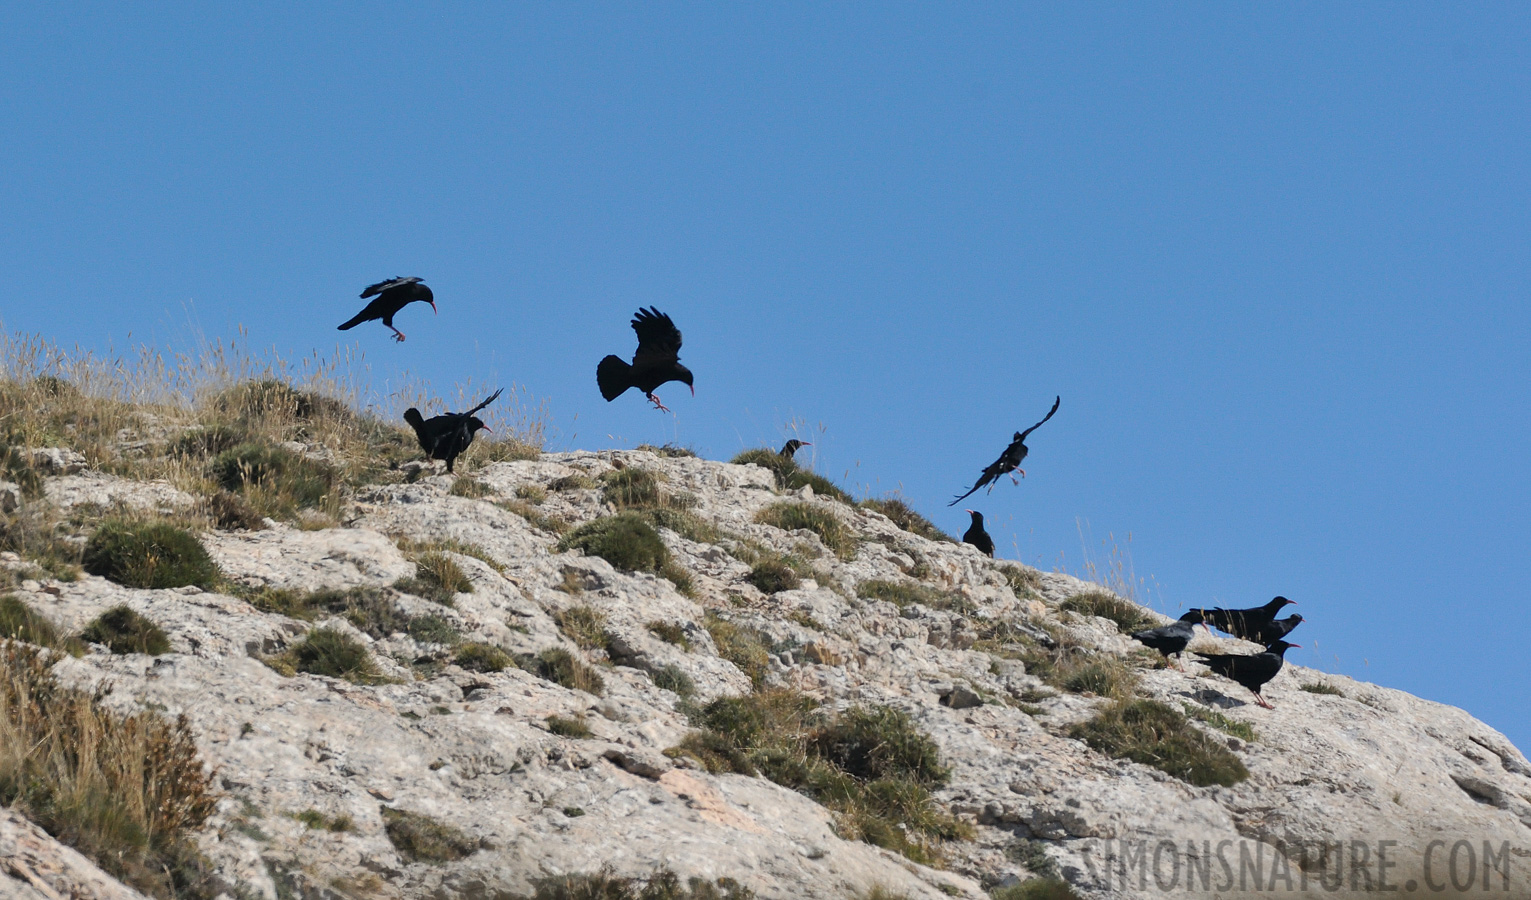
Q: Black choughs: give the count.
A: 10